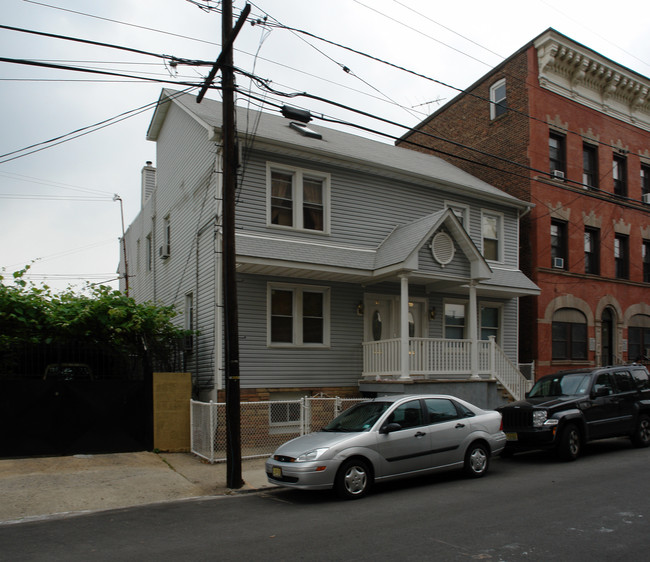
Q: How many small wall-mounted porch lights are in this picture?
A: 2